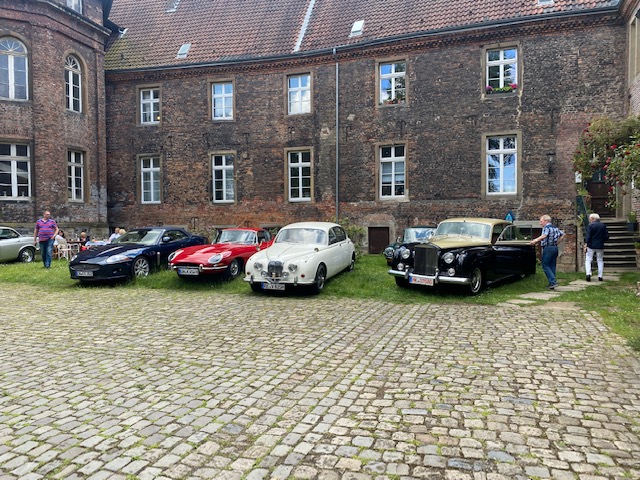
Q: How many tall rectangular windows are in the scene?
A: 12